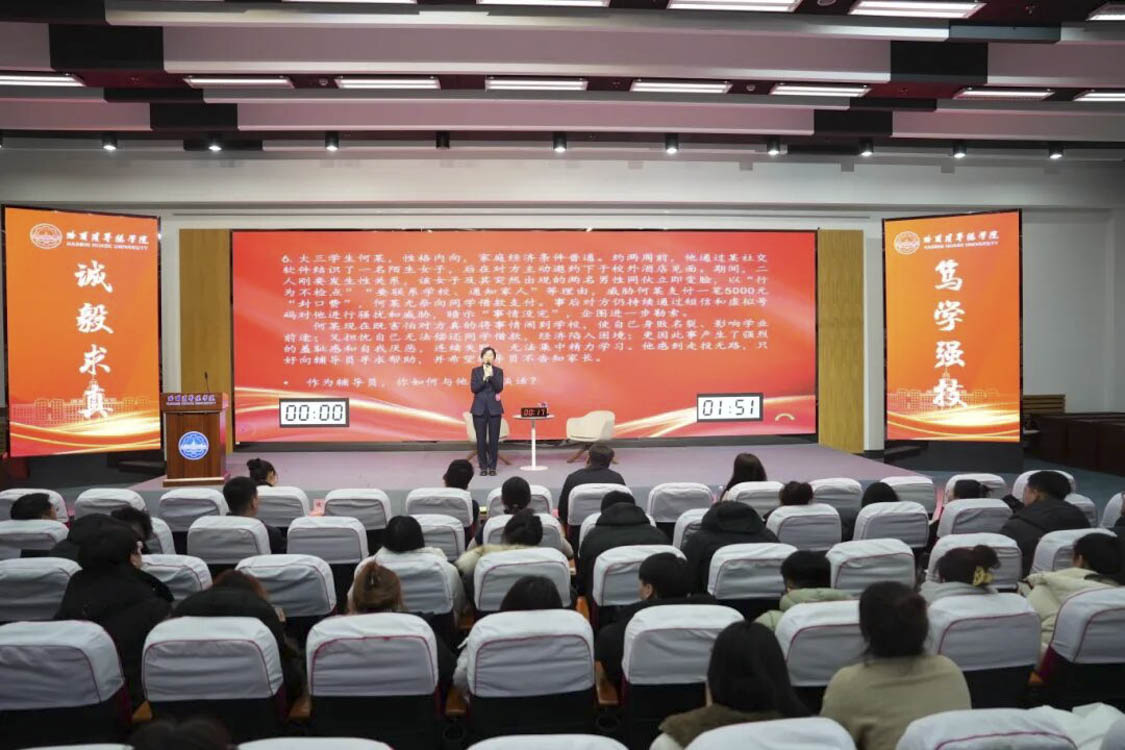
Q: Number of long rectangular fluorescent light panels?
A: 13